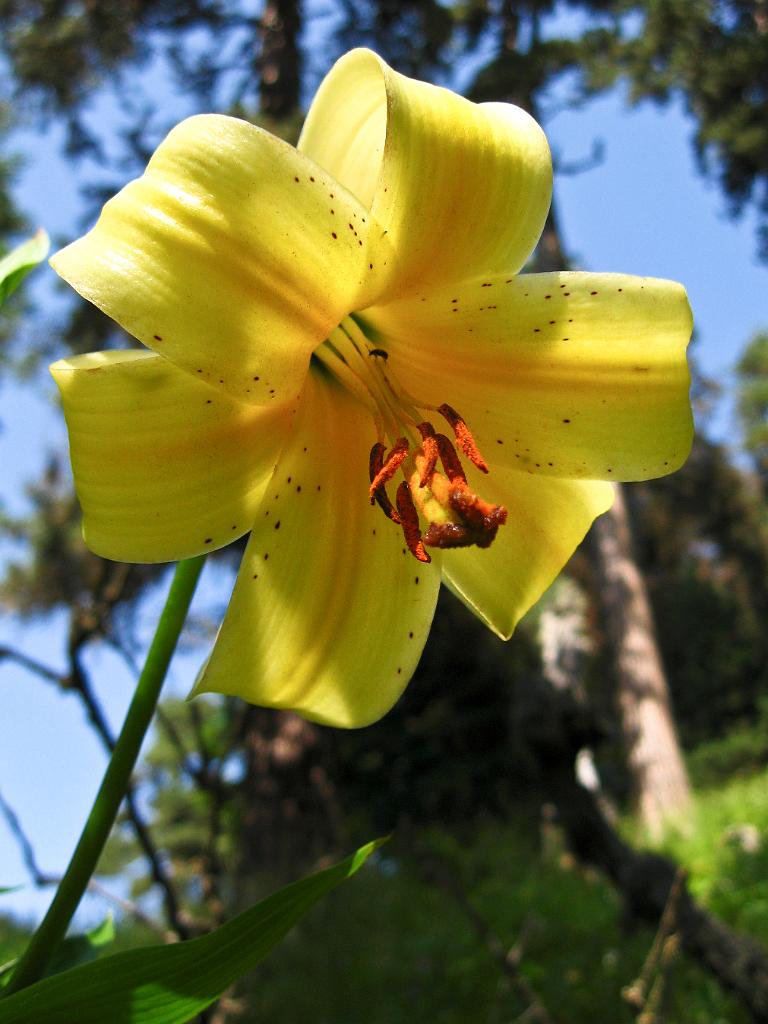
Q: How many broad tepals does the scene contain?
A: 6